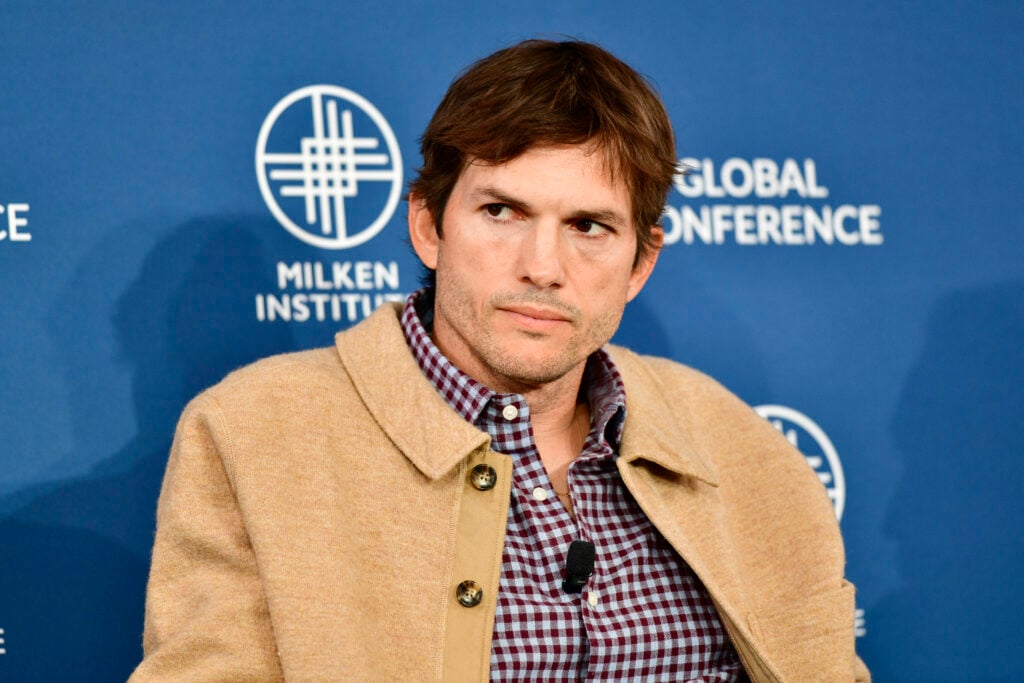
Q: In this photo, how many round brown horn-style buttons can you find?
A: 2